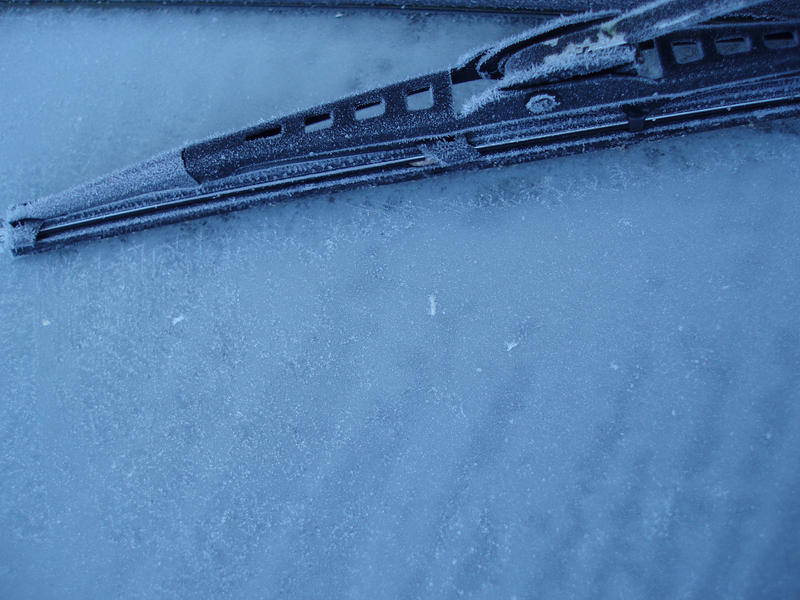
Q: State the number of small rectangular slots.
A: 7